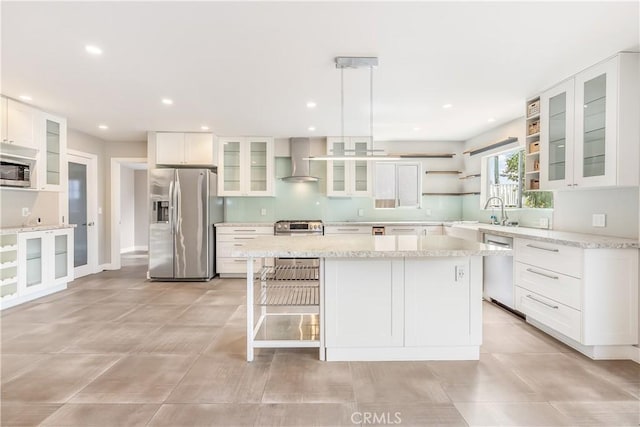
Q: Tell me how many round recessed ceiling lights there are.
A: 10